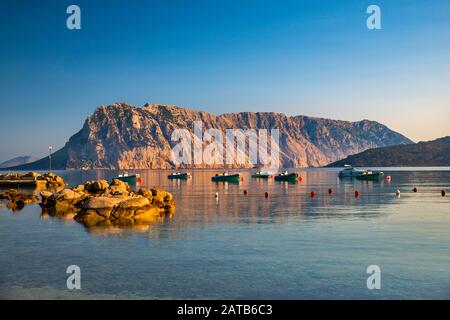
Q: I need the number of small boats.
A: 7